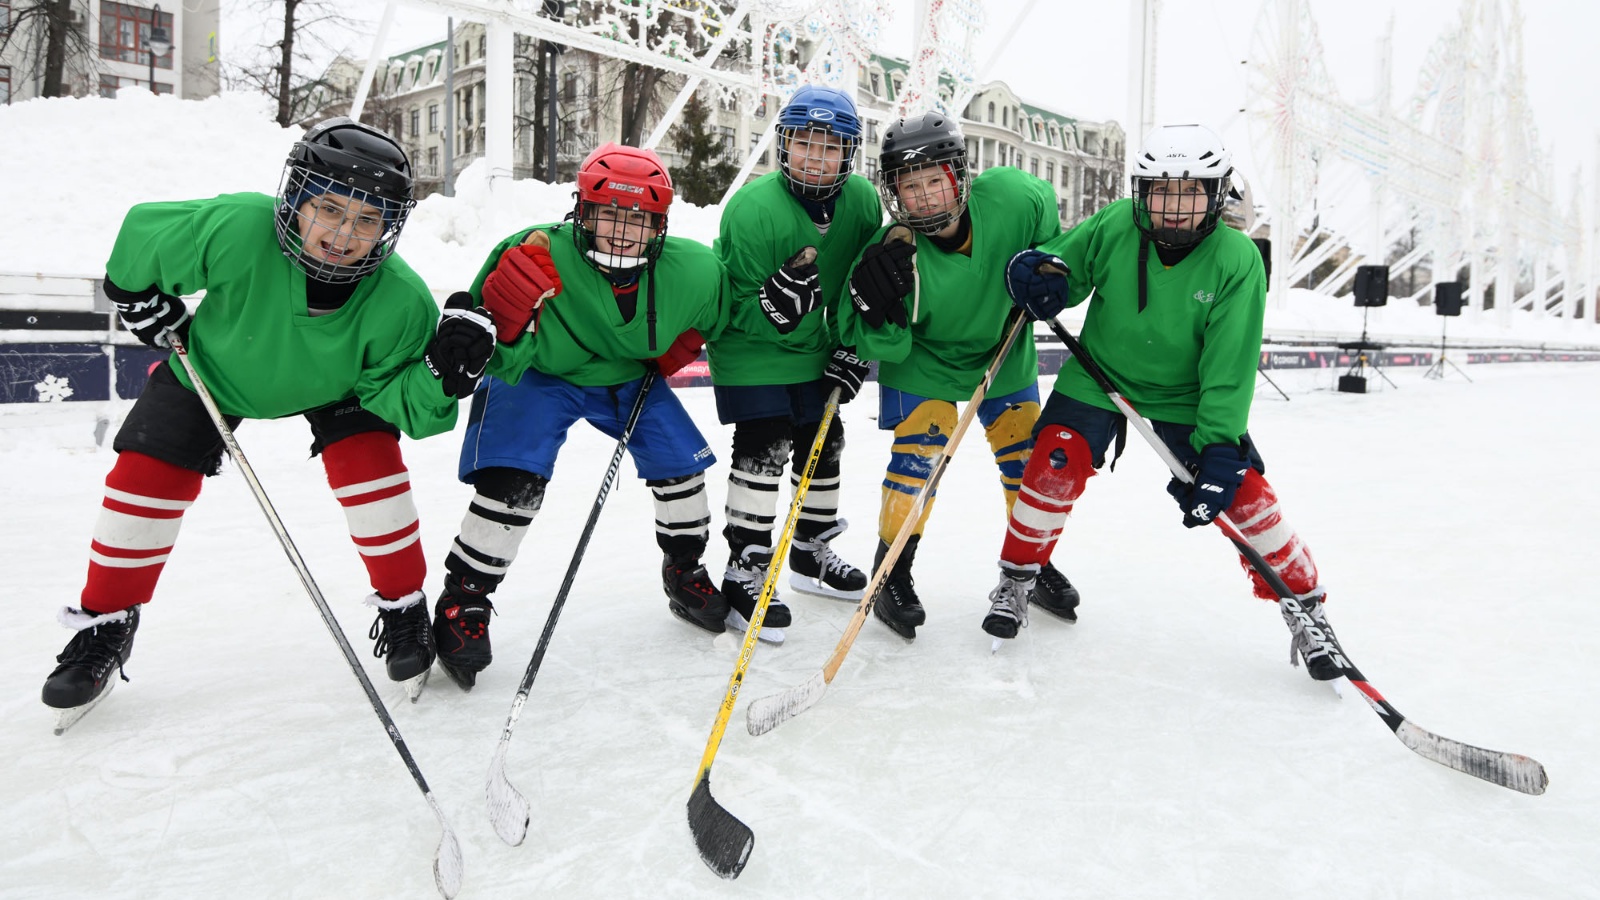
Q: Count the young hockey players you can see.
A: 5